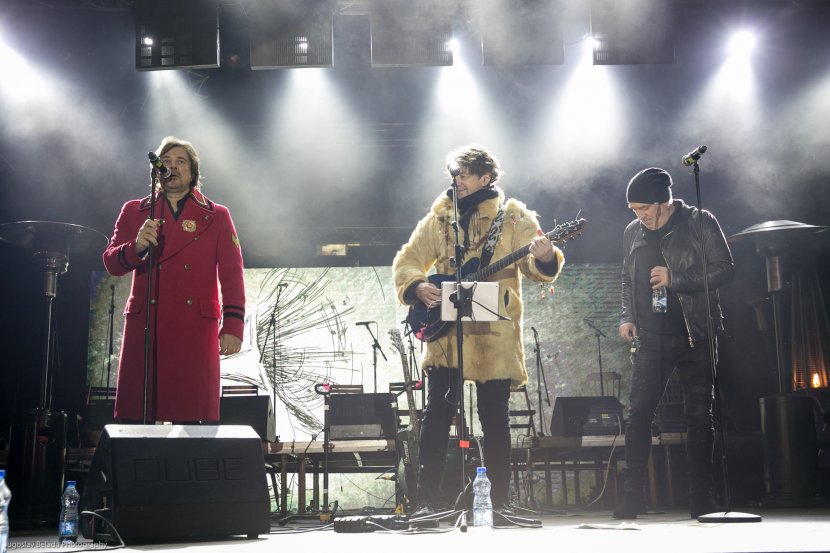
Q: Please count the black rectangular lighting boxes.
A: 5